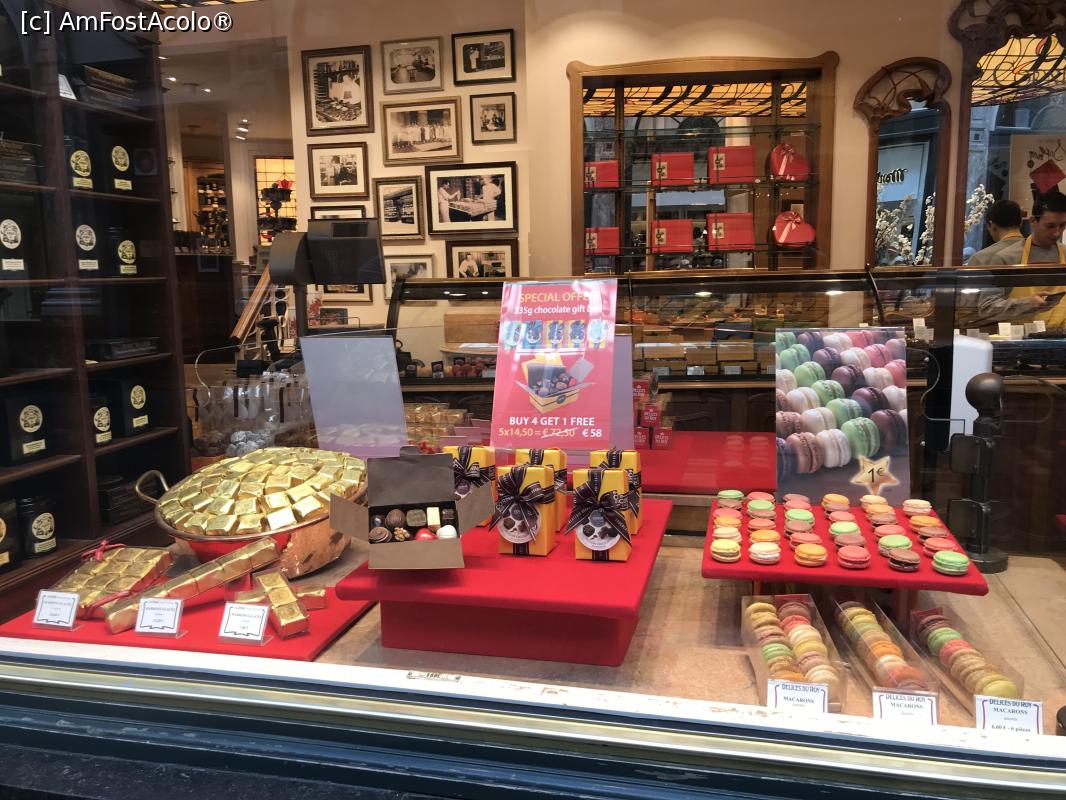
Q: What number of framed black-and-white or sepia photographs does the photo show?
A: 12